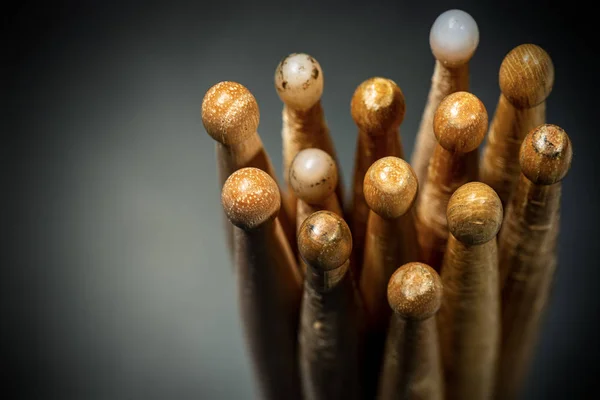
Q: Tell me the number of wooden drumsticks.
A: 13